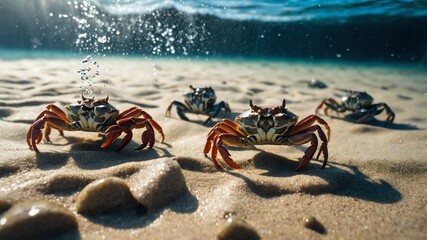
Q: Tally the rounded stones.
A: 5